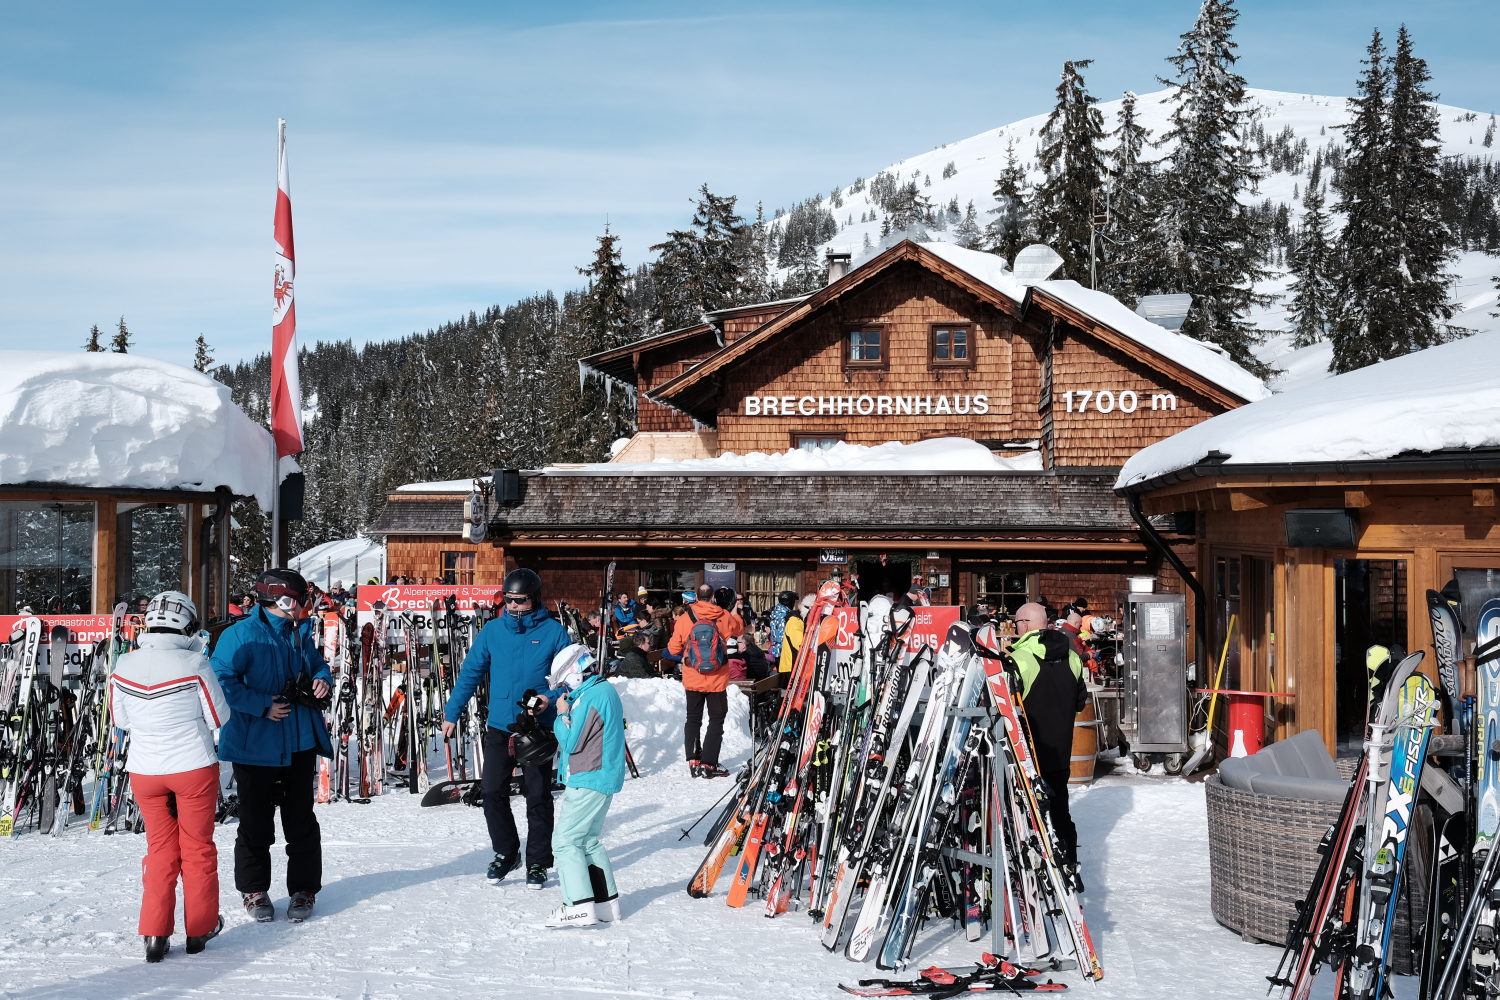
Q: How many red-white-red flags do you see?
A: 1